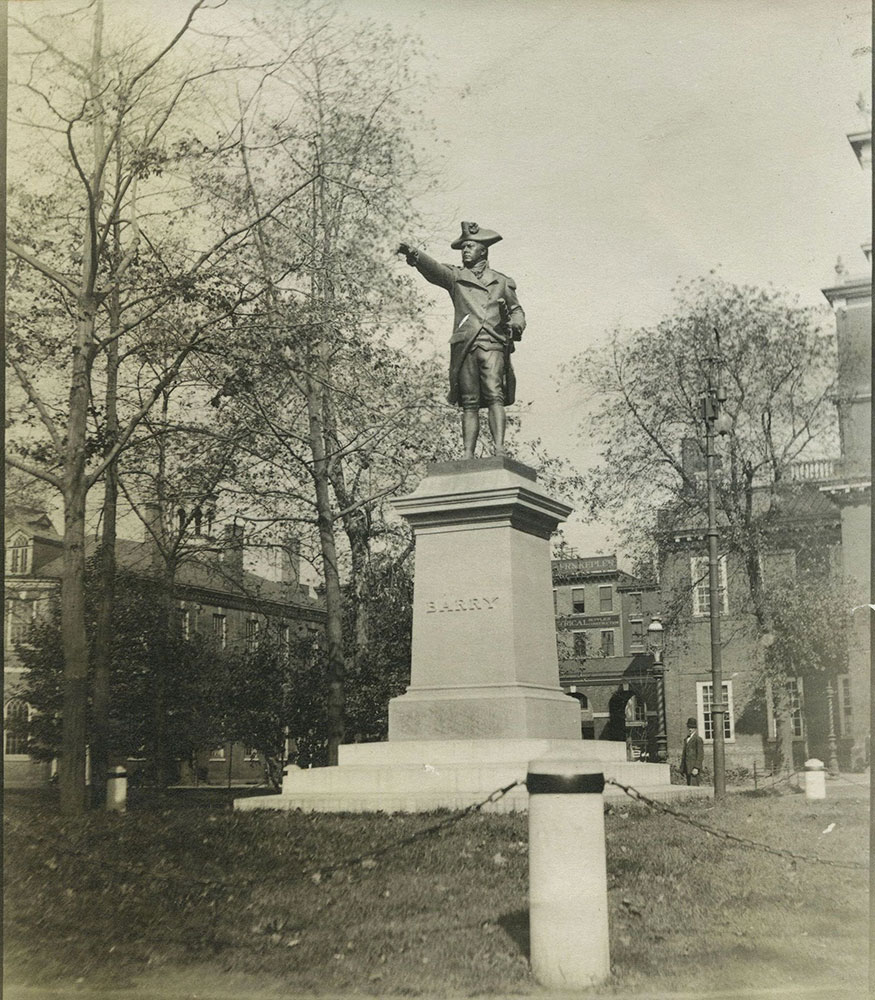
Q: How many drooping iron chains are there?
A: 2